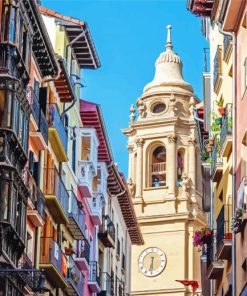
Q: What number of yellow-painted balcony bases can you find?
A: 3